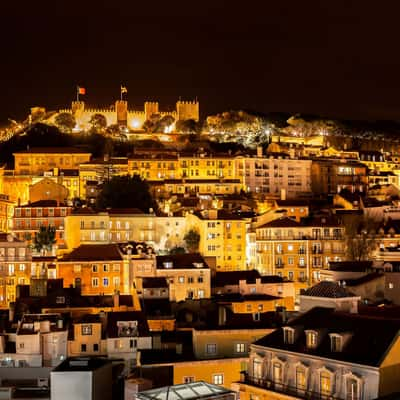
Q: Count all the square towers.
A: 4